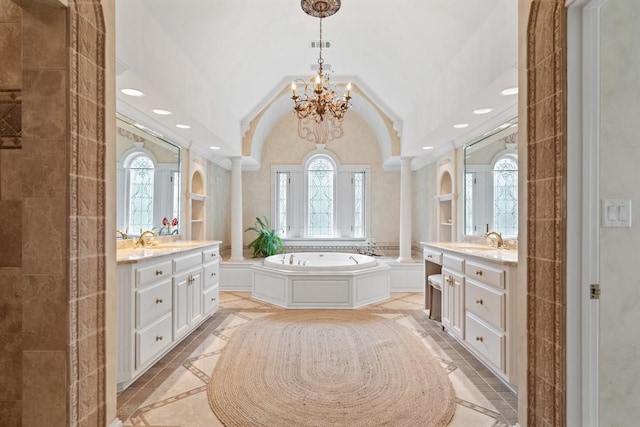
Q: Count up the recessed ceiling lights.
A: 8